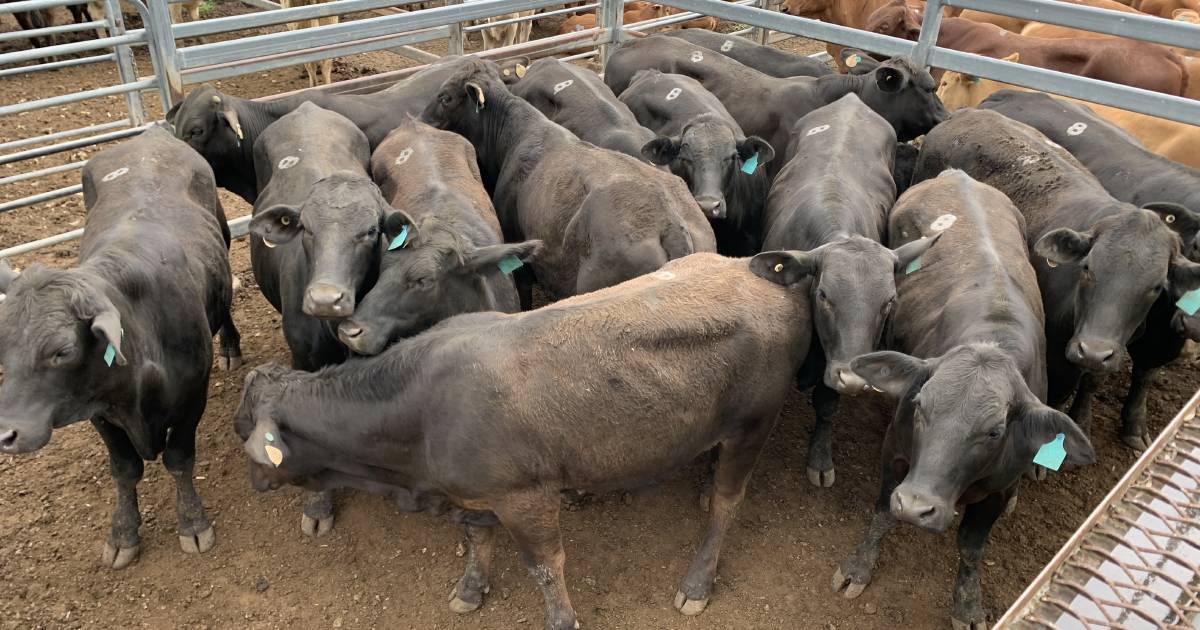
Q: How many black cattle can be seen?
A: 14